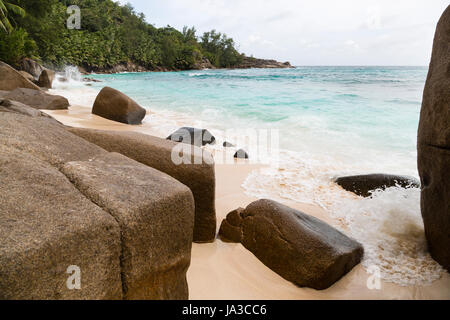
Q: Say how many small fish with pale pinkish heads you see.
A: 0